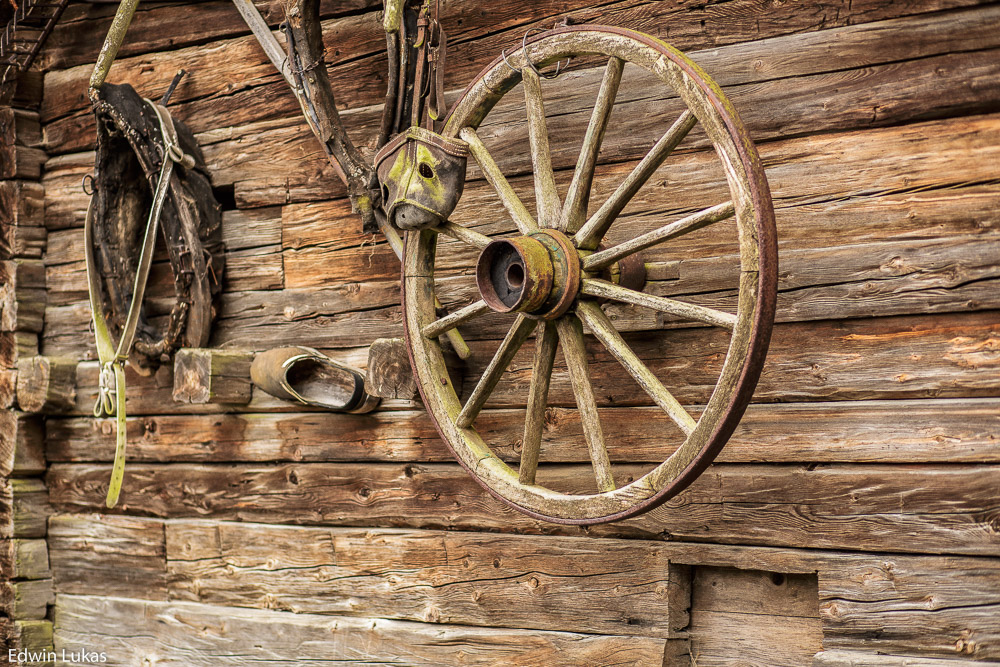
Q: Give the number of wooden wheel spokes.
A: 12